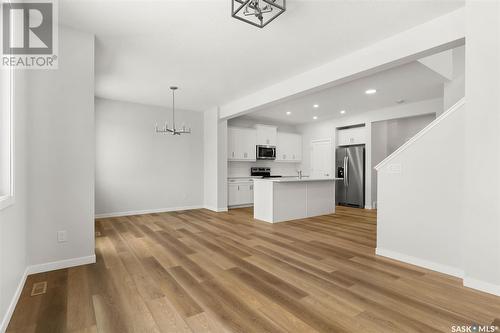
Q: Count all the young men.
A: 0